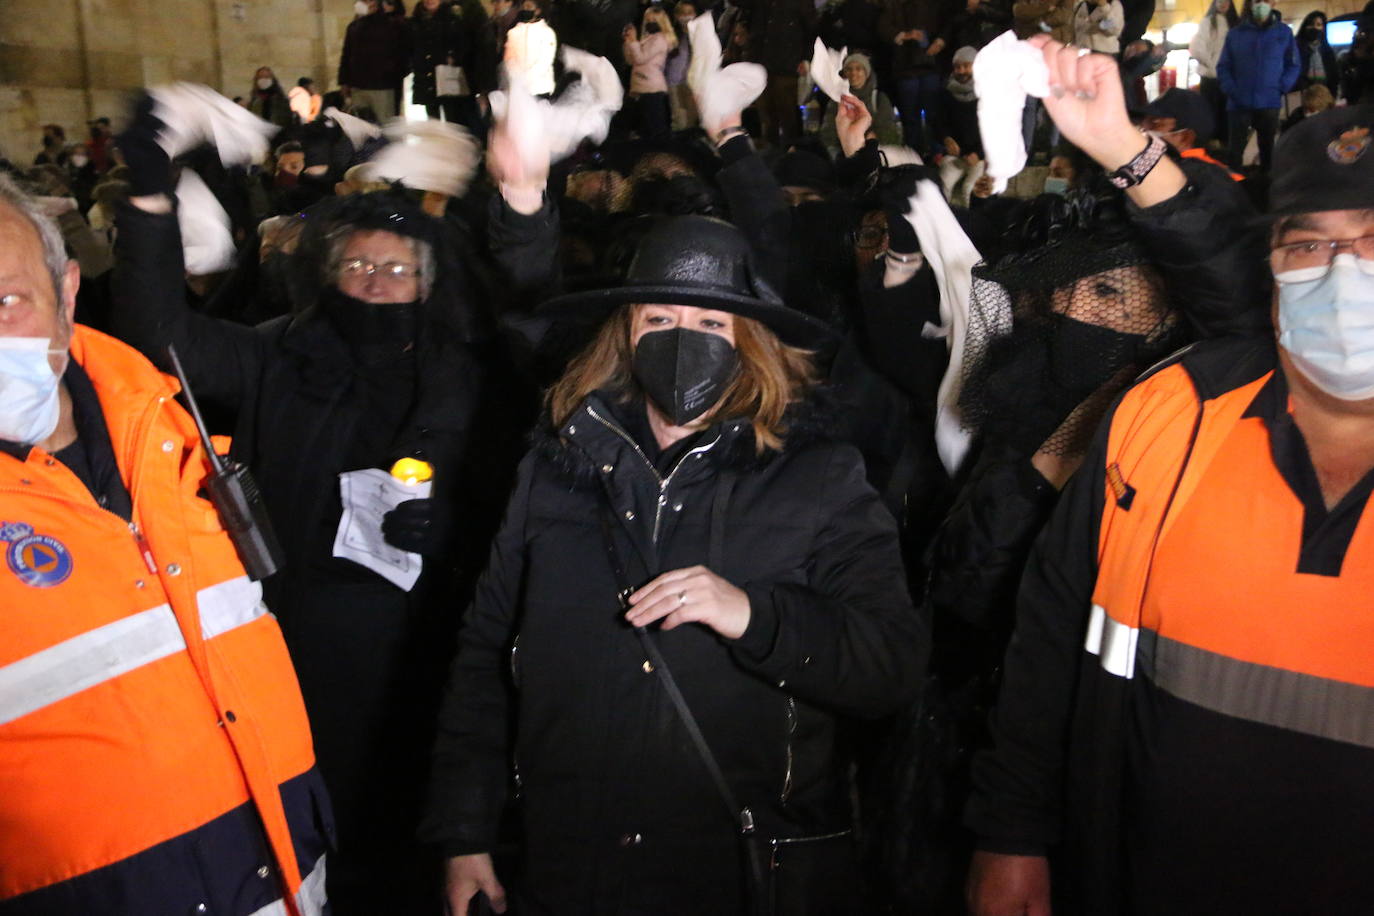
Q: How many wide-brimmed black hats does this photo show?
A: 1